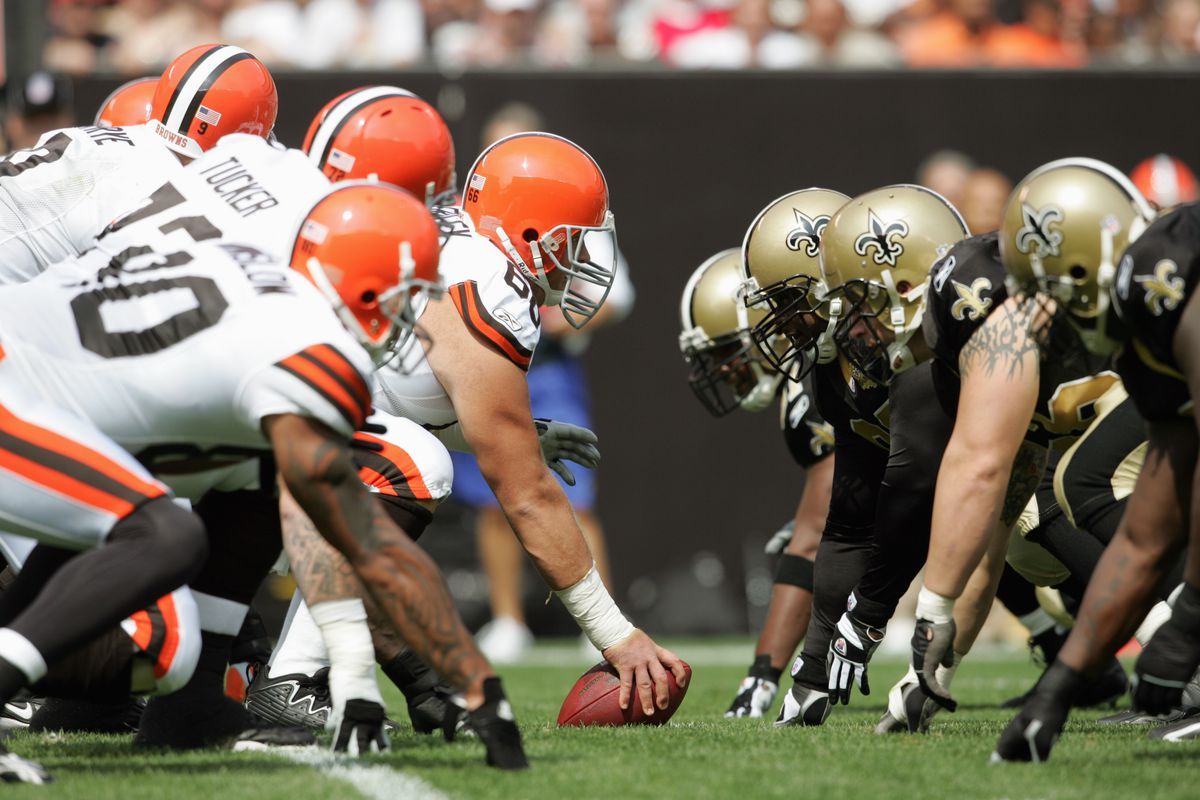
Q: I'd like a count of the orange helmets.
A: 6